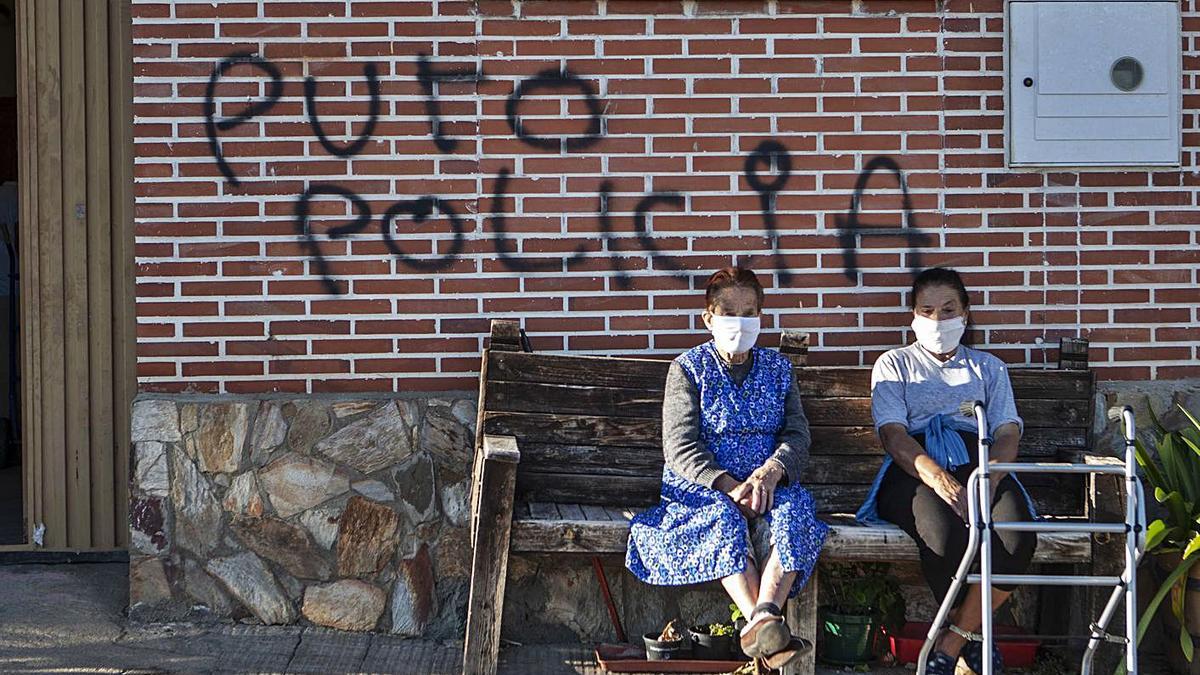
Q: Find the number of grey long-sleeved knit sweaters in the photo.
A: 1